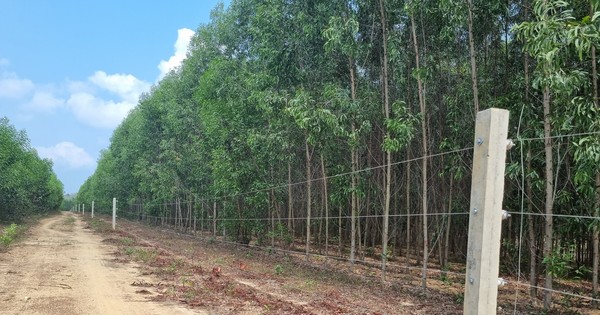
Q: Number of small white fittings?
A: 3